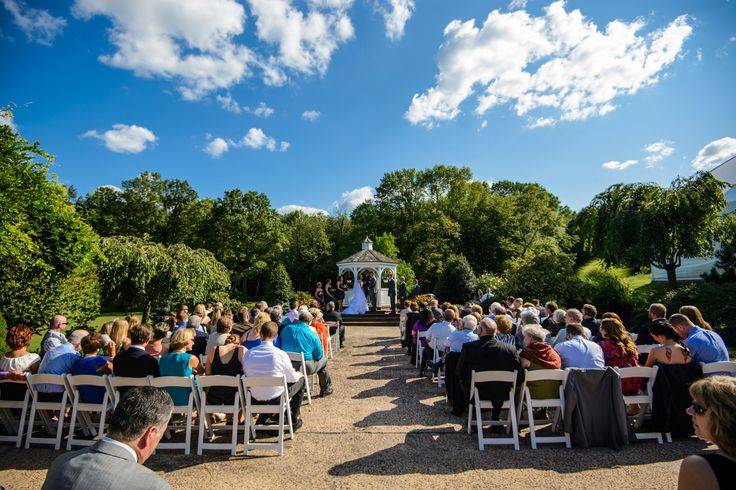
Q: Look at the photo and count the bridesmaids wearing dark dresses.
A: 3